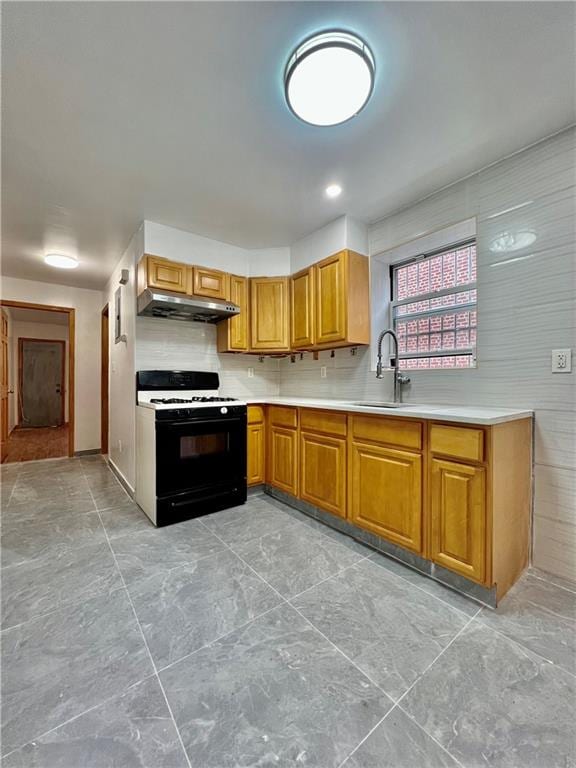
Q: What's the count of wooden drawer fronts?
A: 5